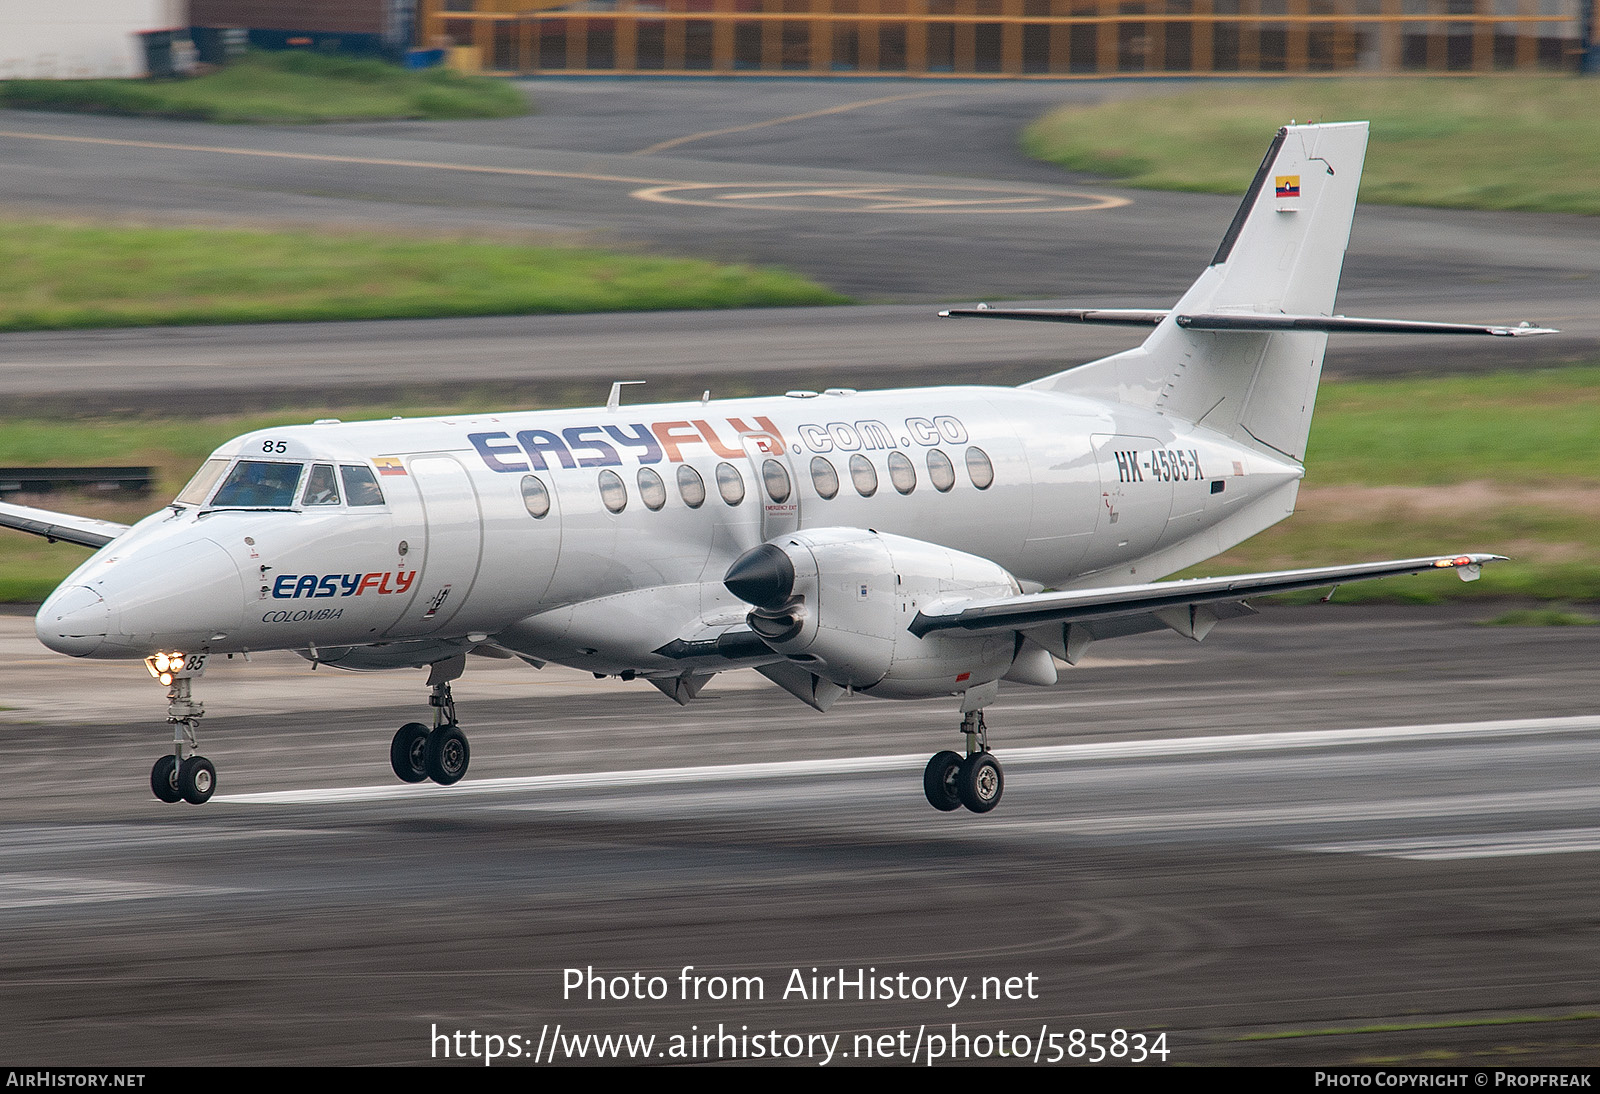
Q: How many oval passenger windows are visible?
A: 11